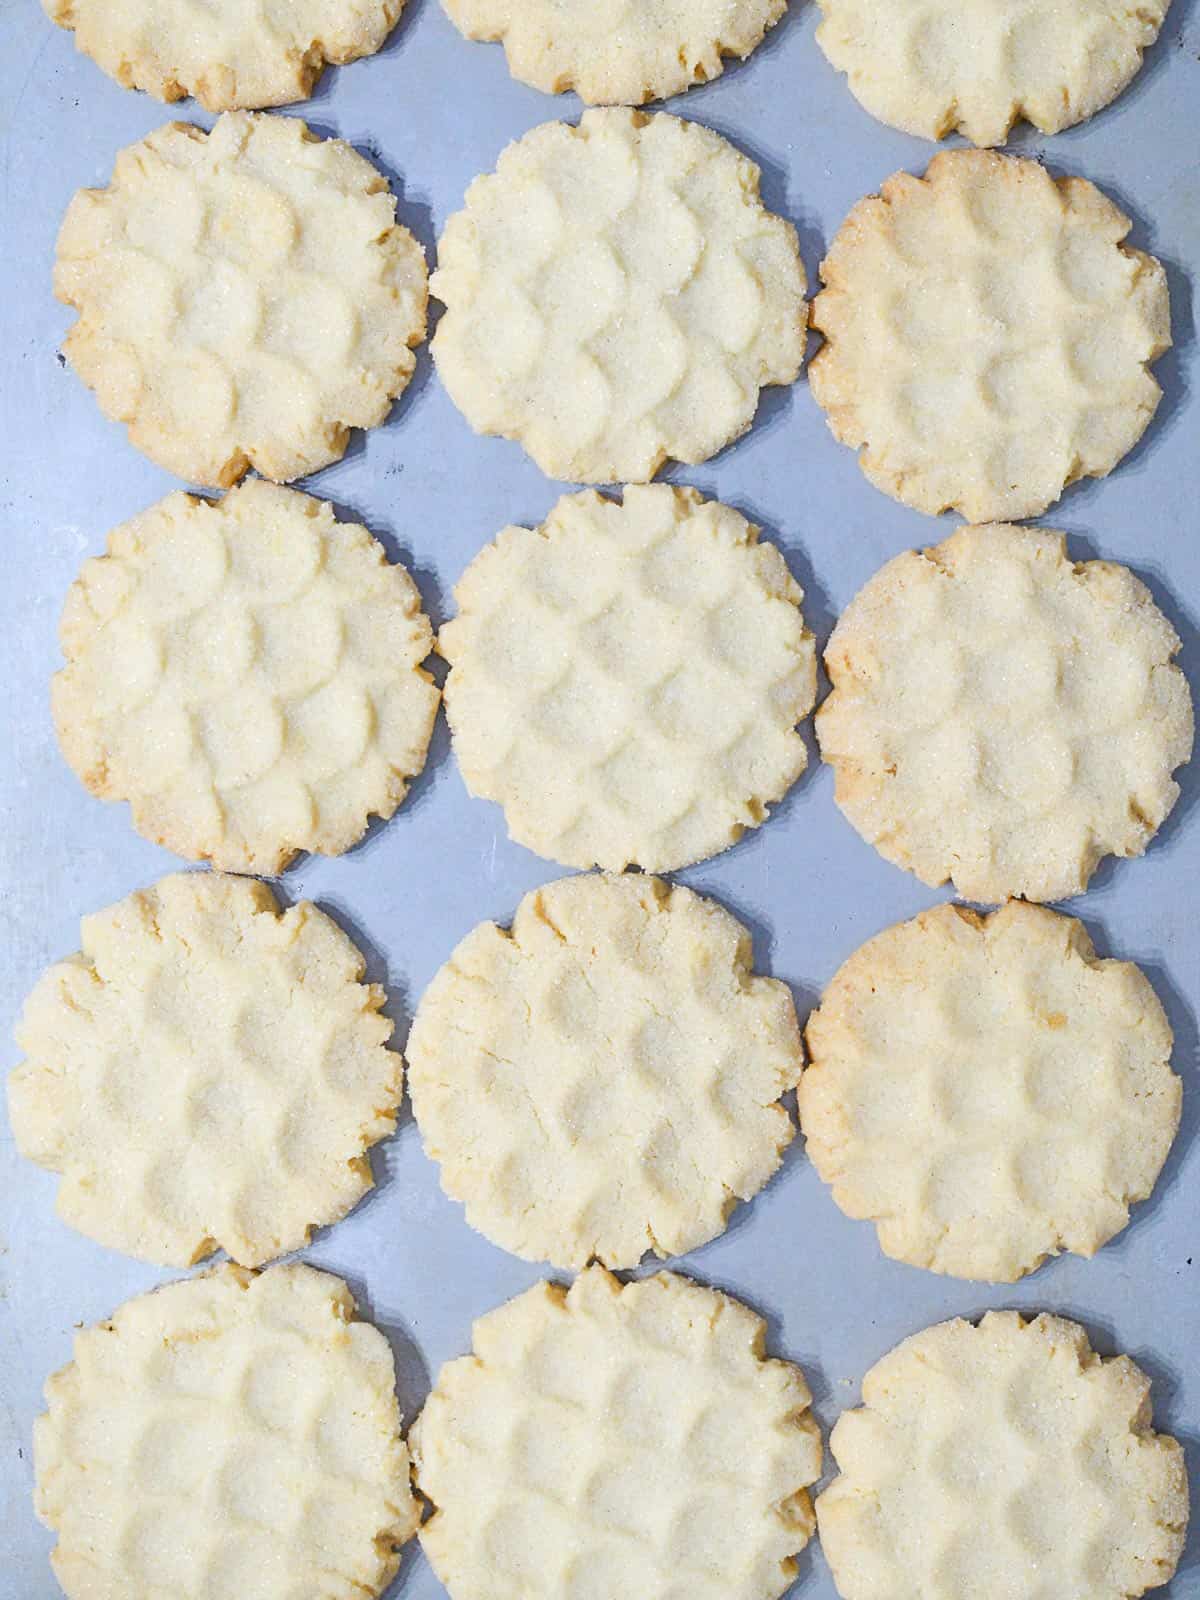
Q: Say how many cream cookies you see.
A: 15